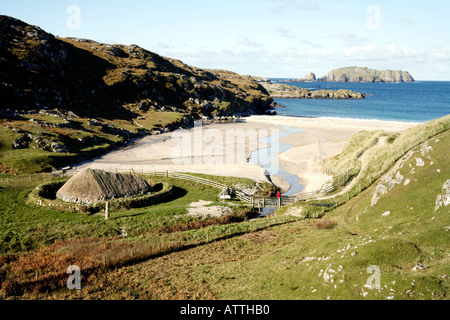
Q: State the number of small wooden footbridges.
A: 1